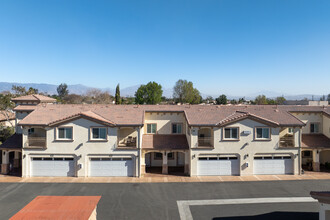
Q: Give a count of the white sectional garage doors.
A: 4